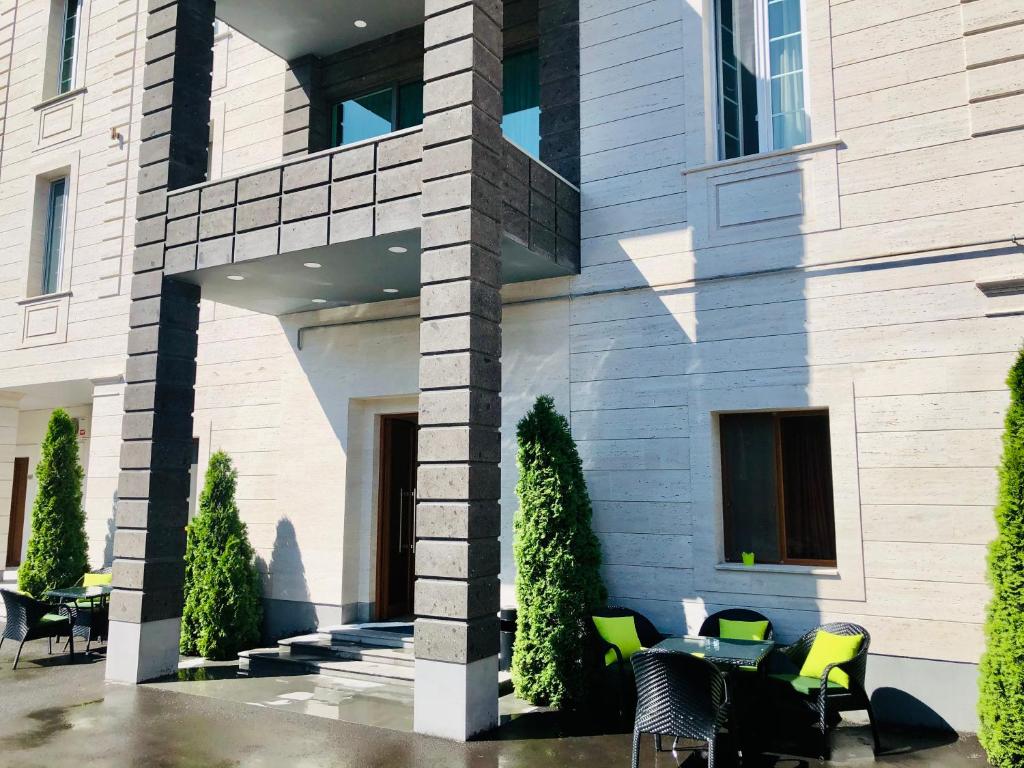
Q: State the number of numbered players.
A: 0